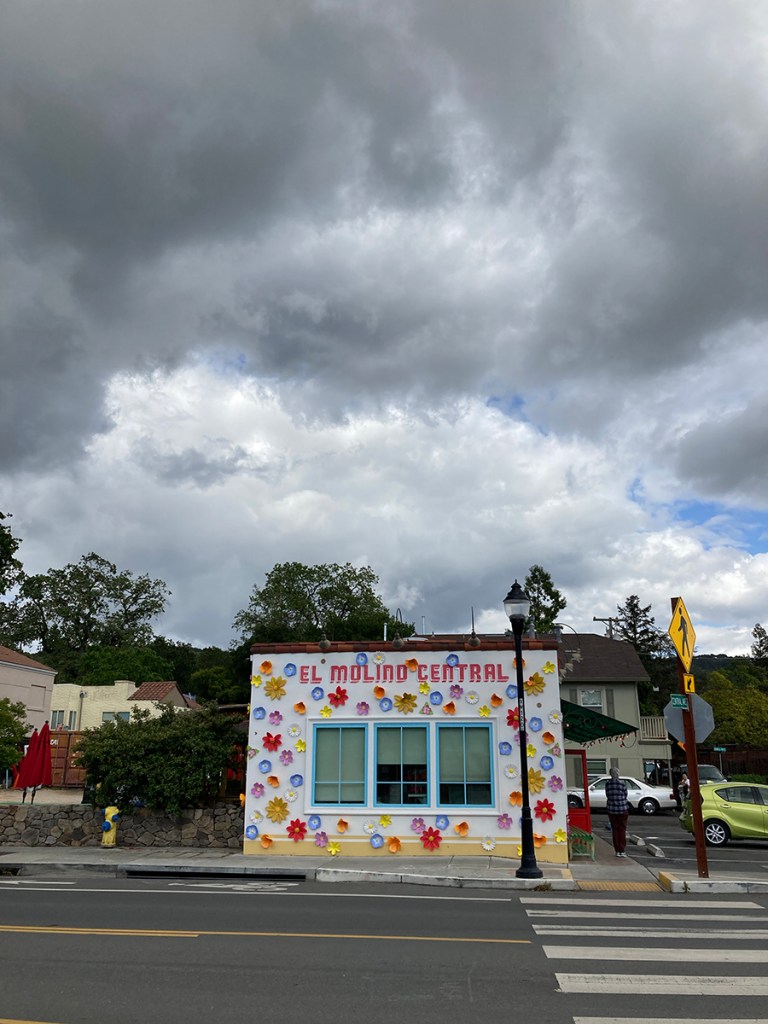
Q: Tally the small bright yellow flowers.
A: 11